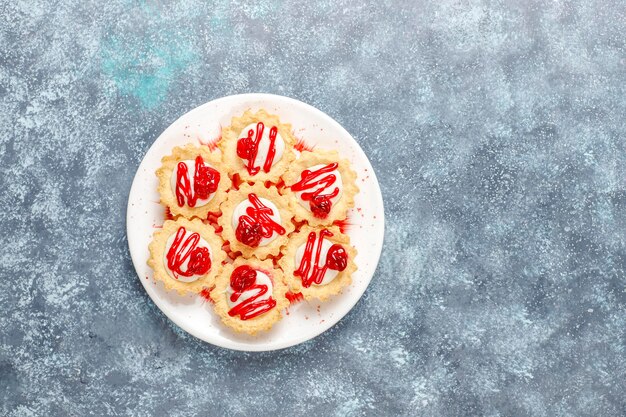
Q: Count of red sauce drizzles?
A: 7